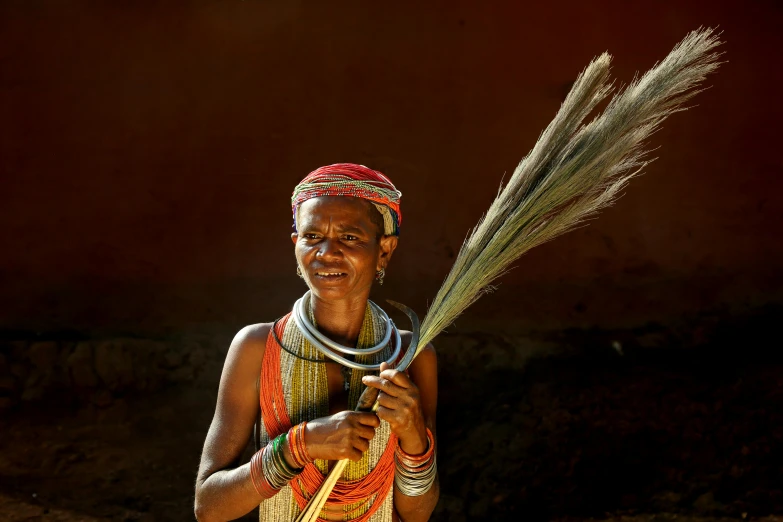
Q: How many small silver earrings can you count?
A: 2